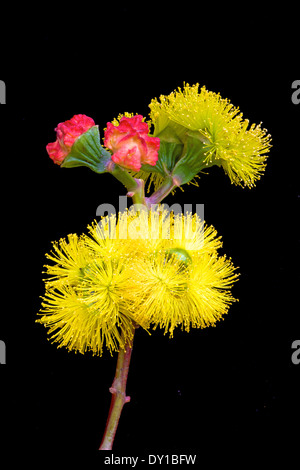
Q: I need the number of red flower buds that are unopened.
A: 2